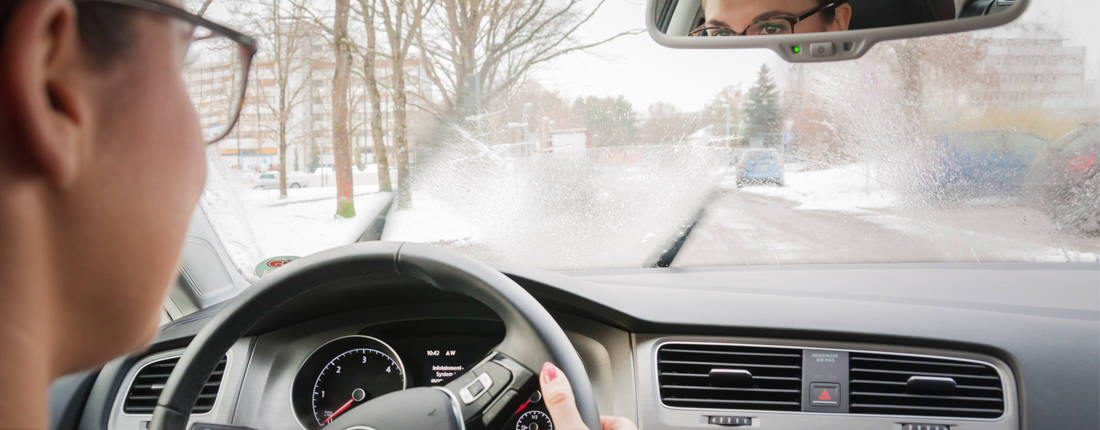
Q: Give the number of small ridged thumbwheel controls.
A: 2